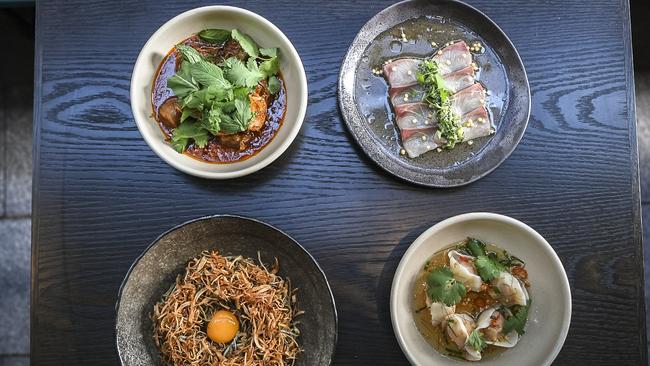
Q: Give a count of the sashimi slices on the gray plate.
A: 8